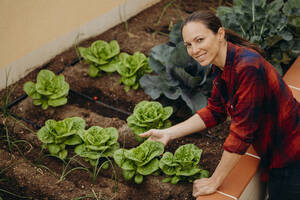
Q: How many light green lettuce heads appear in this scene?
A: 8